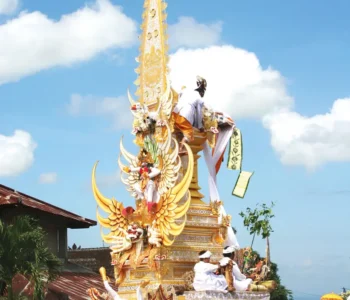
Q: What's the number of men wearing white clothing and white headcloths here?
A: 2